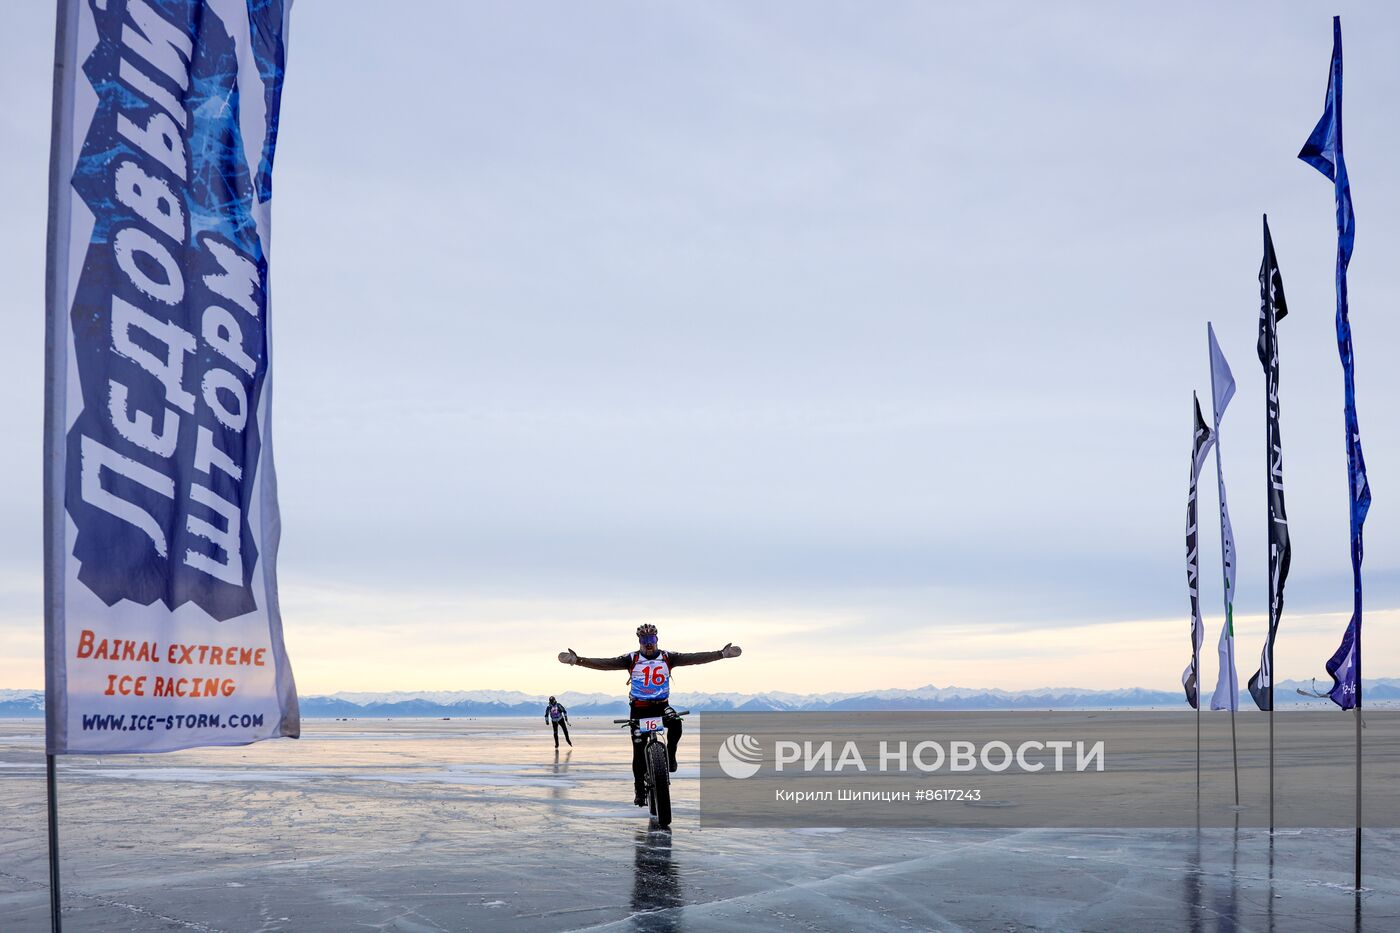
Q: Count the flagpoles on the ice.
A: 5